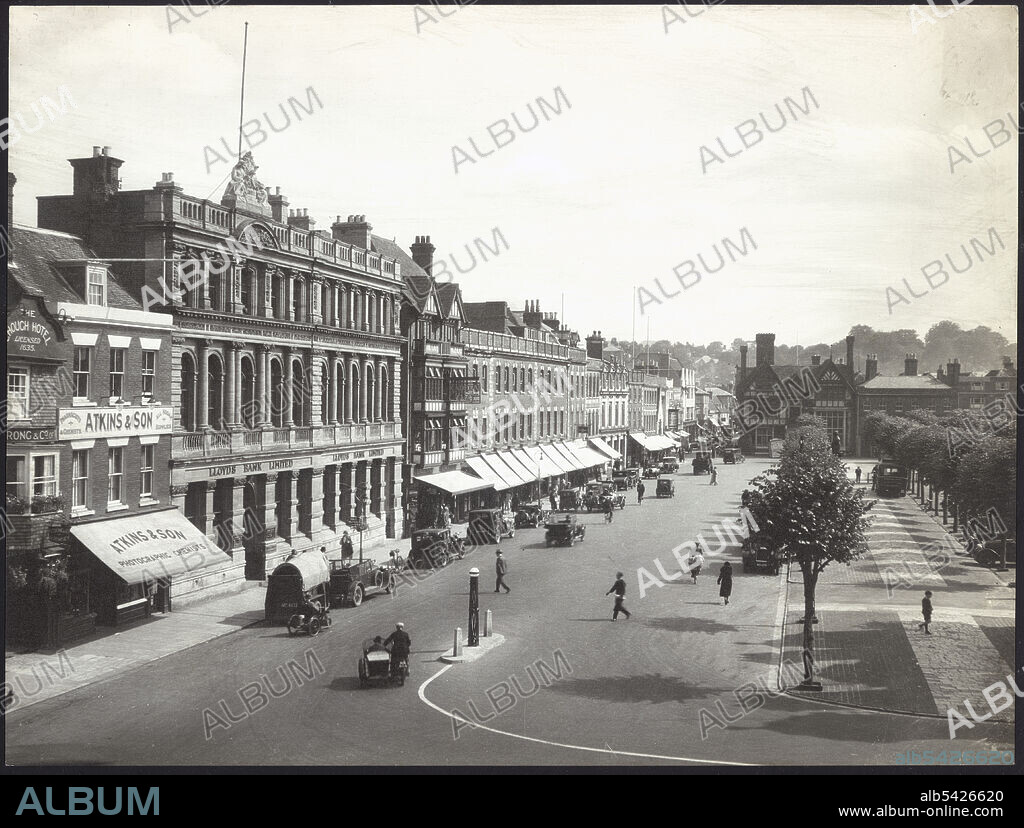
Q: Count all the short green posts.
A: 0